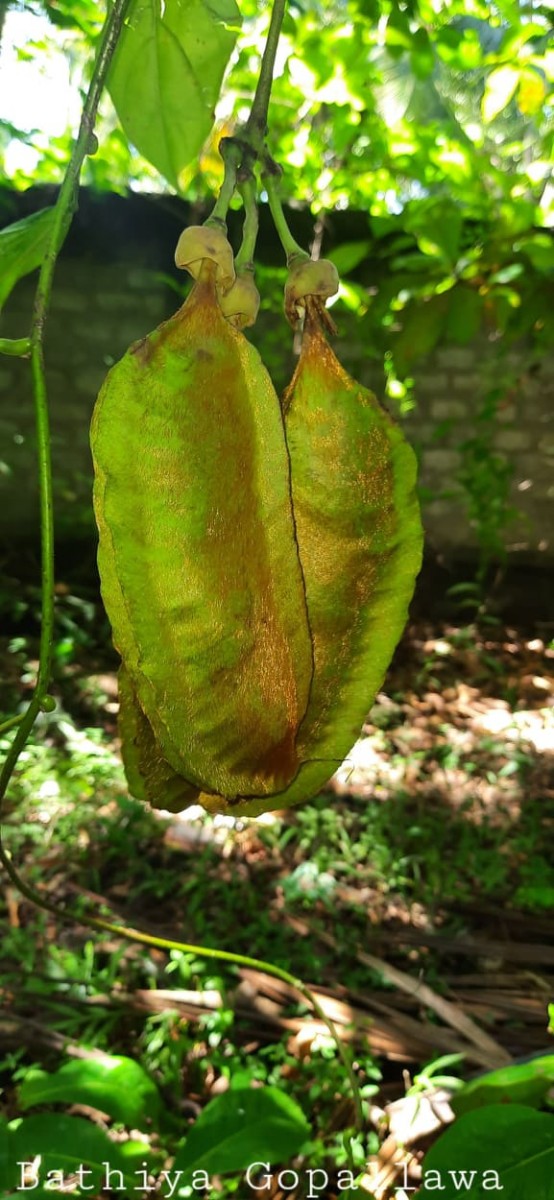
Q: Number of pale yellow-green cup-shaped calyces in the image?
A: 3